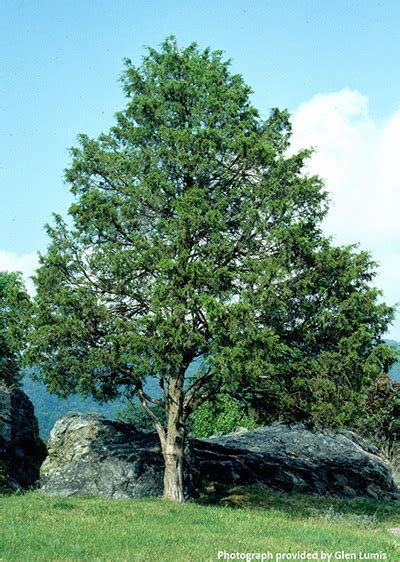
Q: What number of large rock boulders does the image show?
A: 3